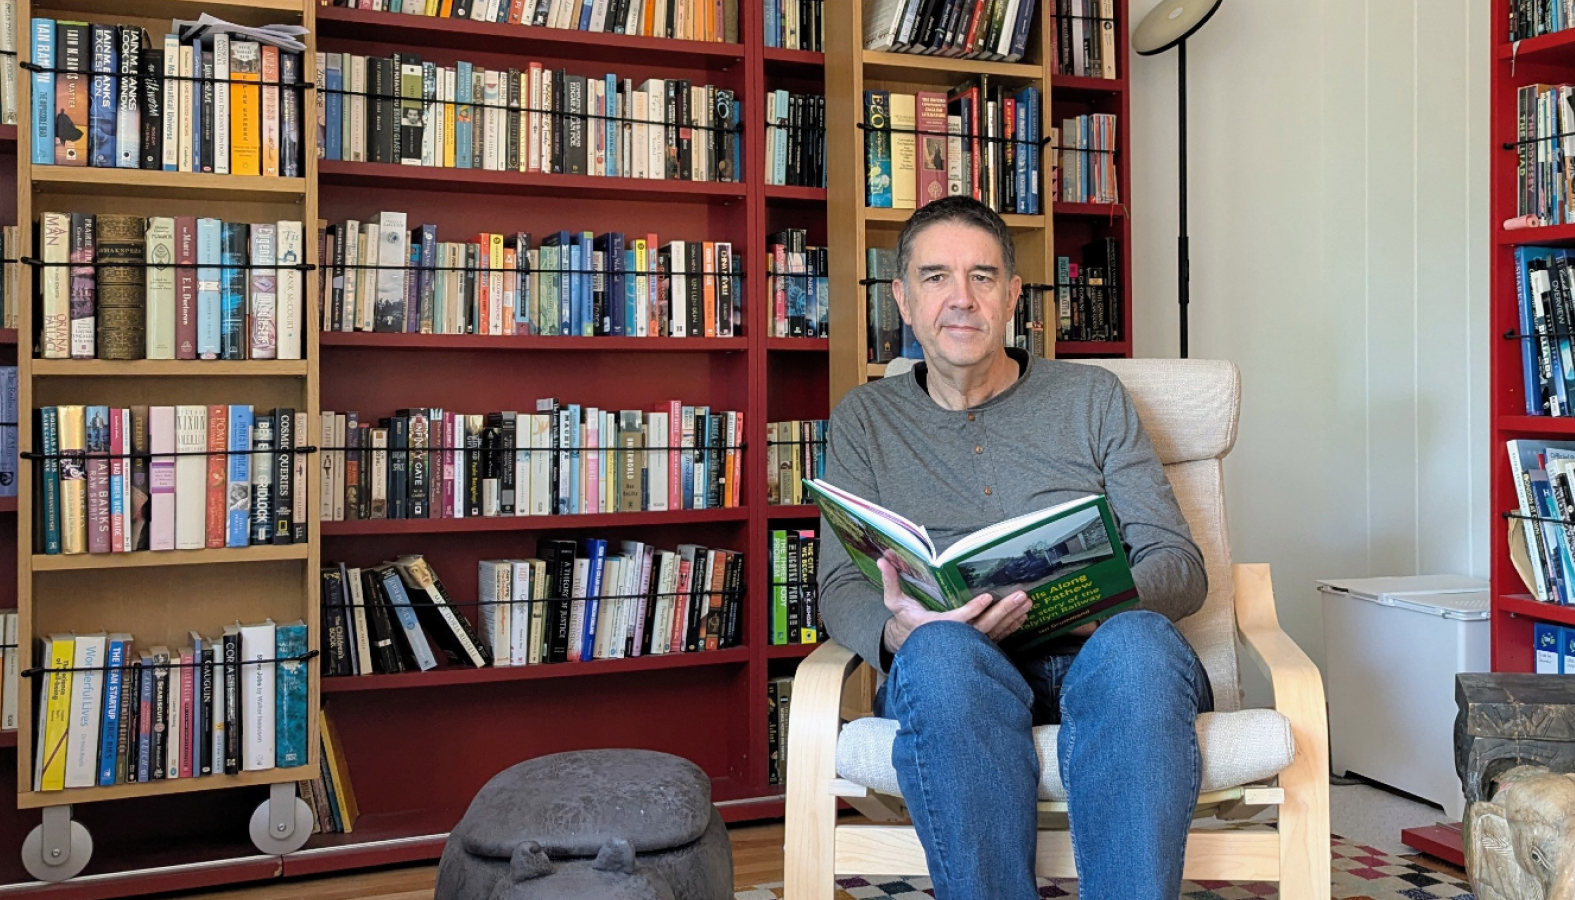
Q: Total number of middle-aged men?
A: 1